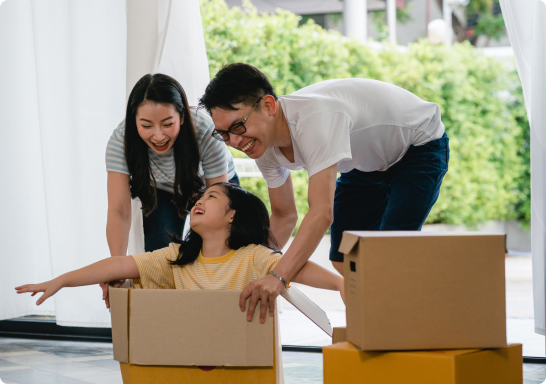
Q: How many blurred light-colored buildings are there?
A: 1